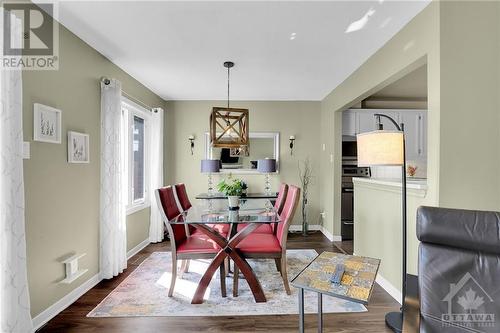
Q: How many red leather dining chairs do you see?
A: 4